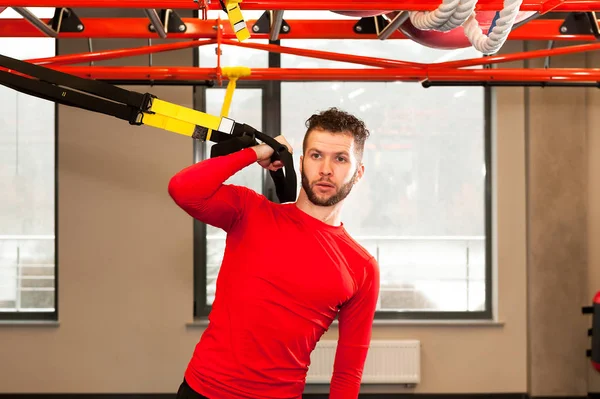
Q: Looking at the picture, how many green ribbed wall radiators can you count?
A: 0